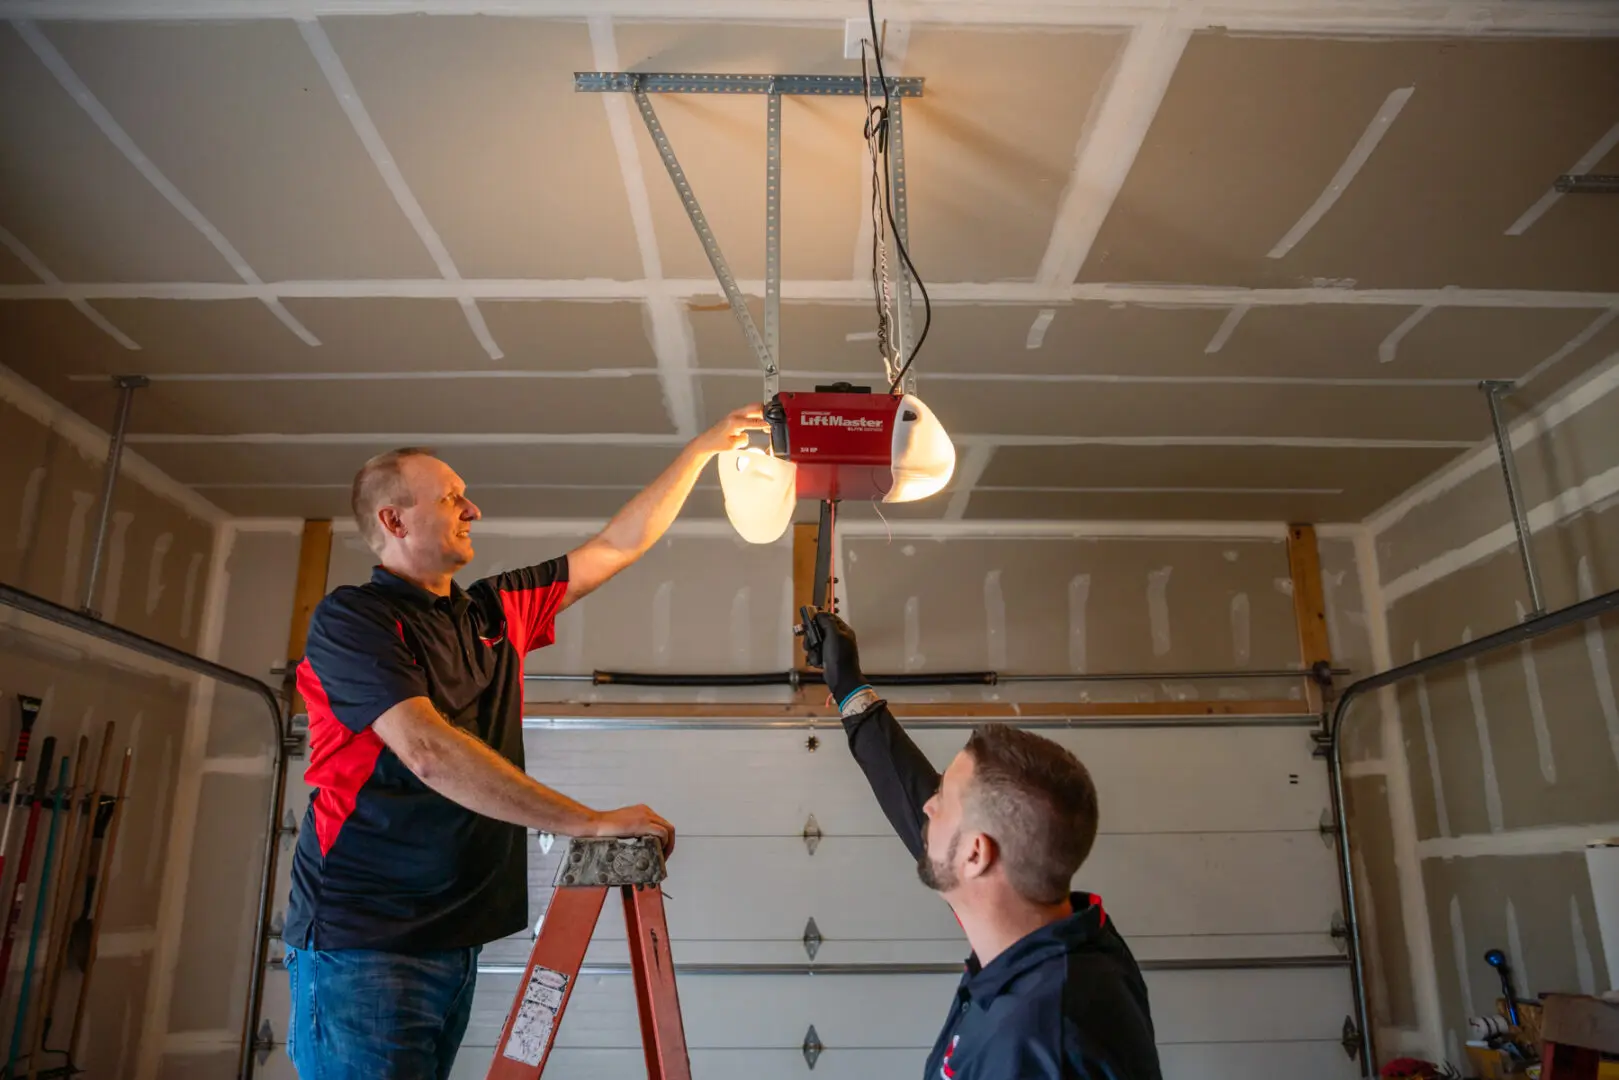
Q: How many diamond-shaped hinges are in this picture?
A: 11